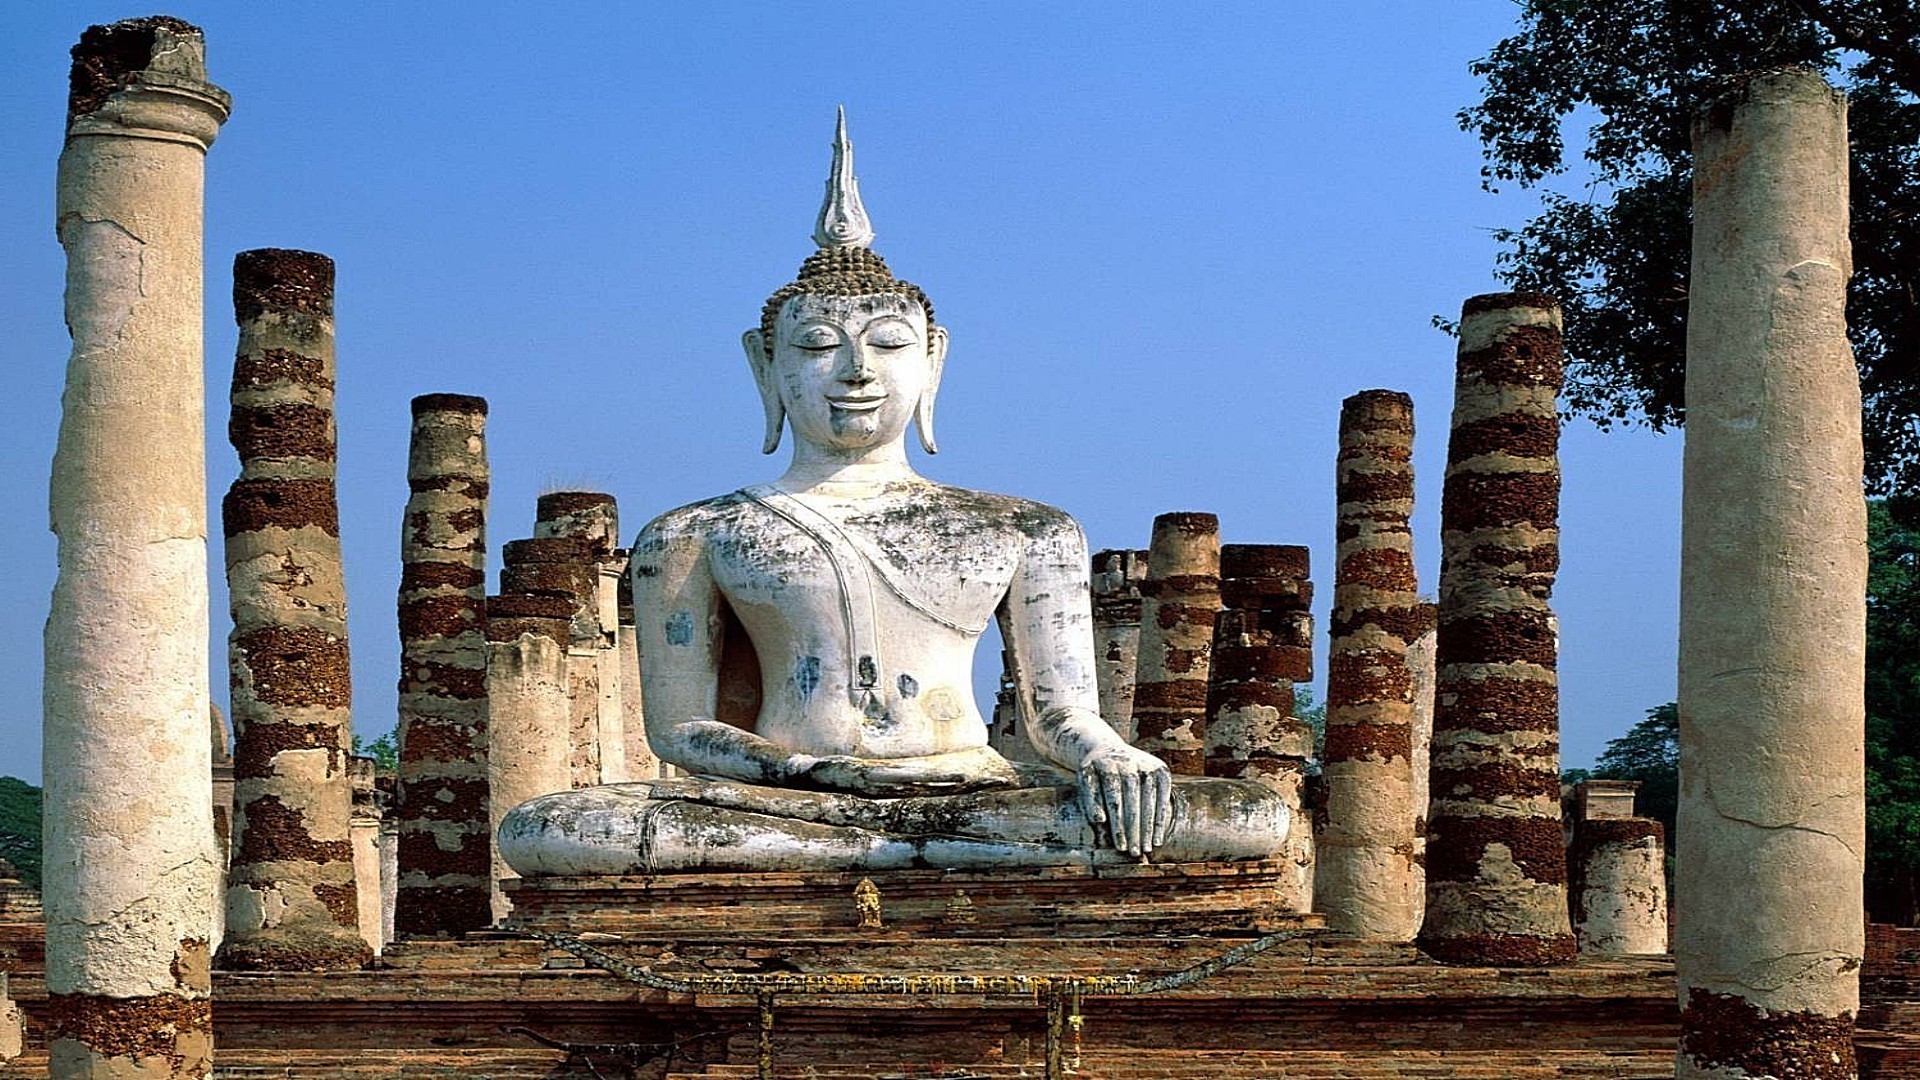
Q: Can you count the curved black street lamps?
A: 0